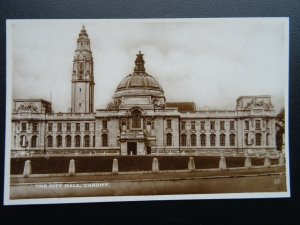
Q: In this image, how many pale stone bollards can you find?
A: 9